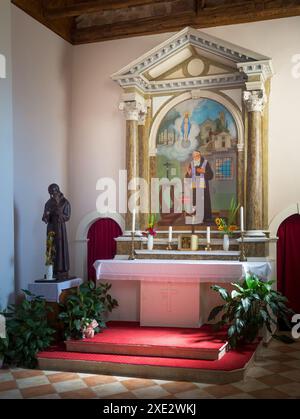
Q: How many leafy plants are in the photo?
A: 3